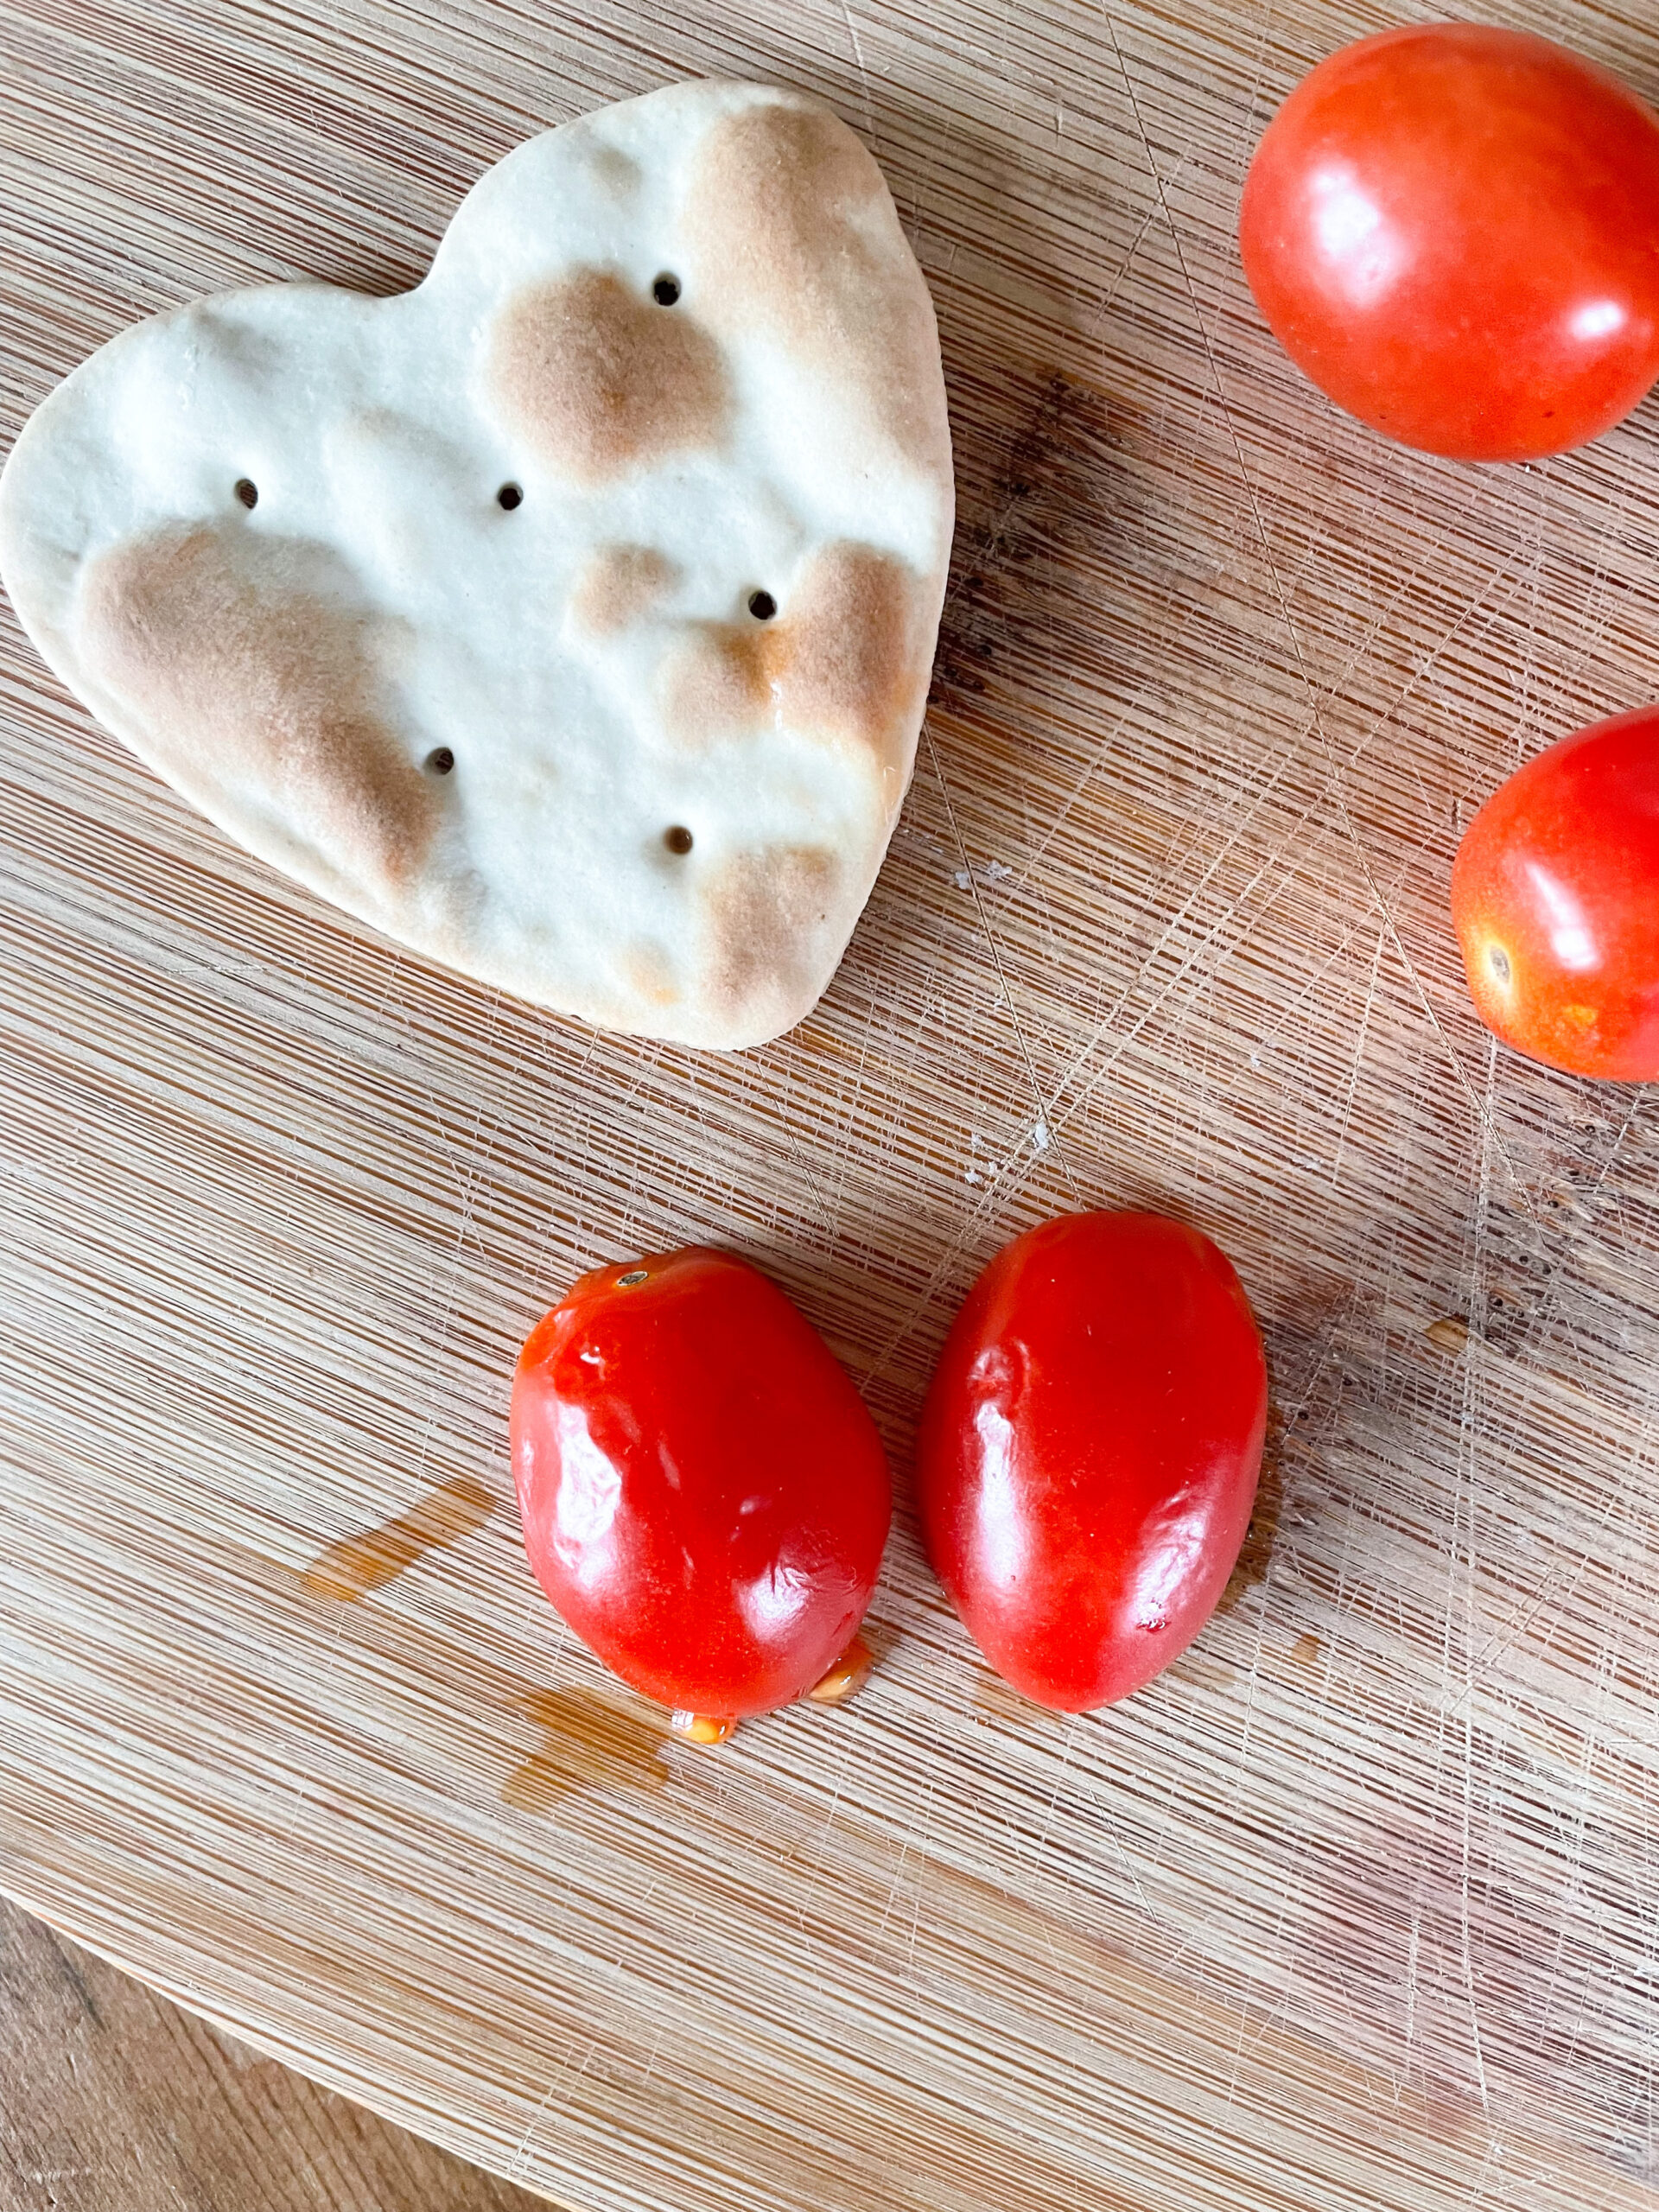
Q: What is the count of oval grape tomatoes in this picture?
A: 4